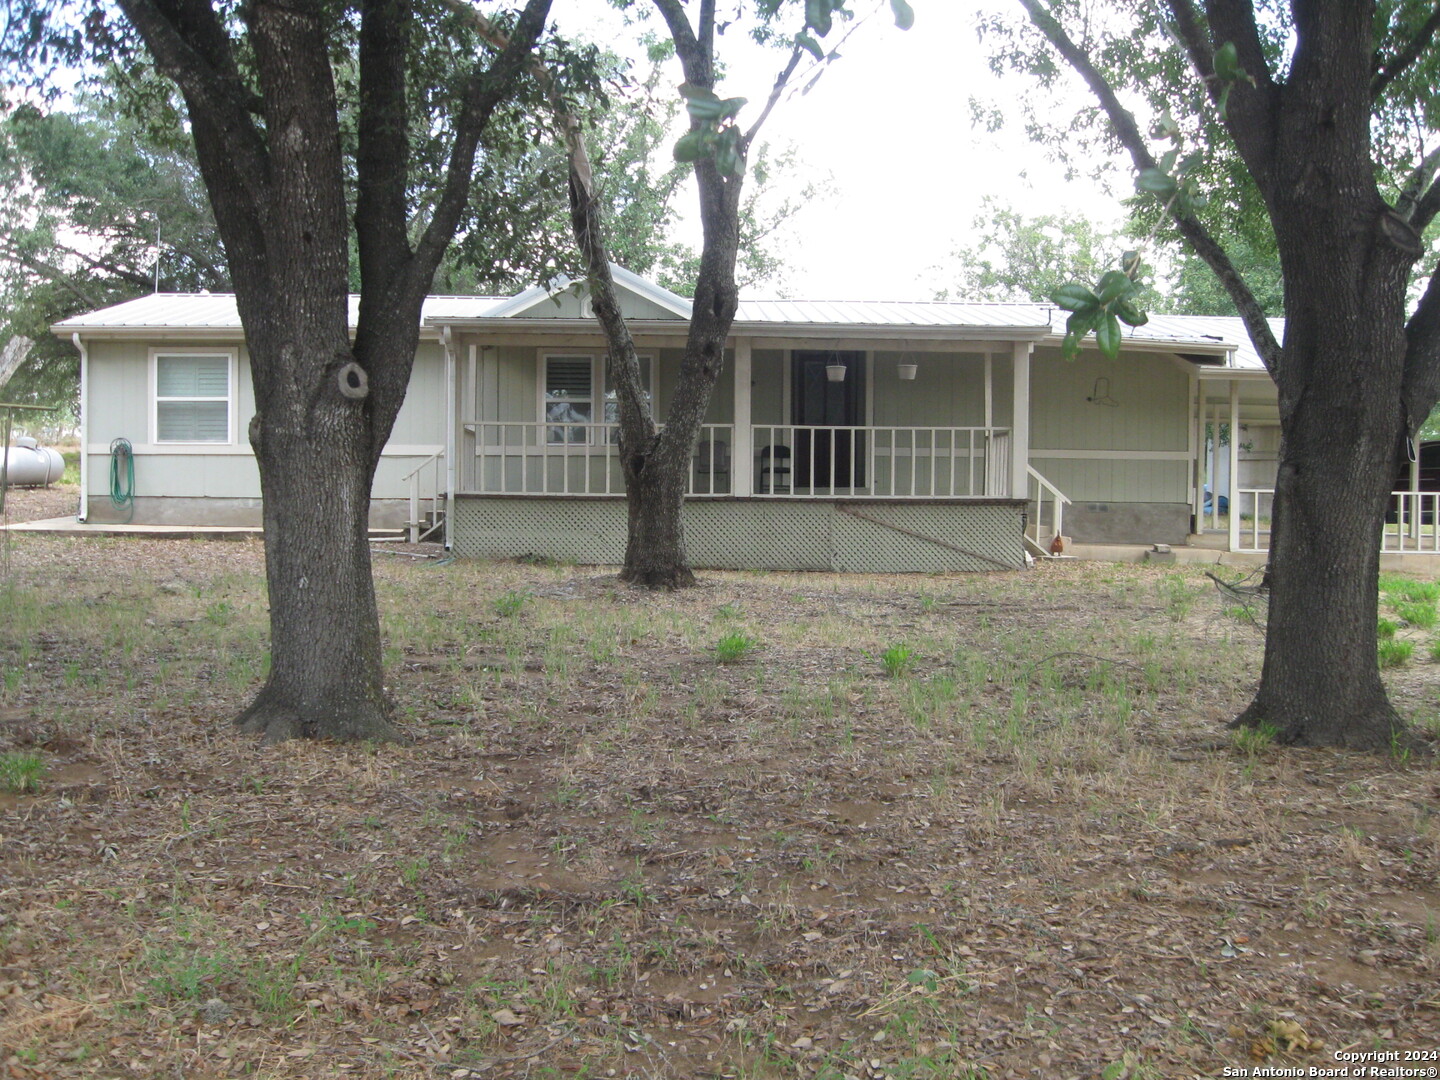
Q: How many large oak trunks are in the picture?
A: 3